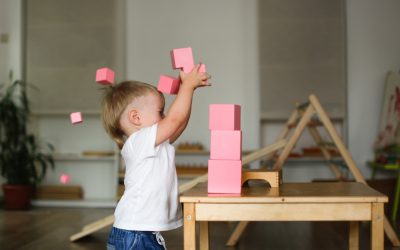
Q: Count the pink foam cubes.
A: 9